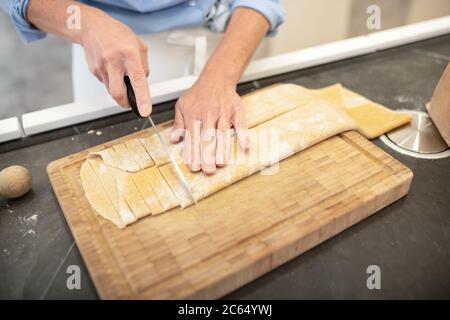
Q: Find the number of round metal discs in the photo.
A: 1